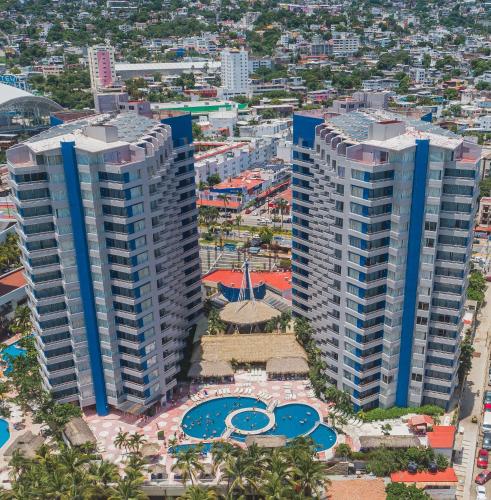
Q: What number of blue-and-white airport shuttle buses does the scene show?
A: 0